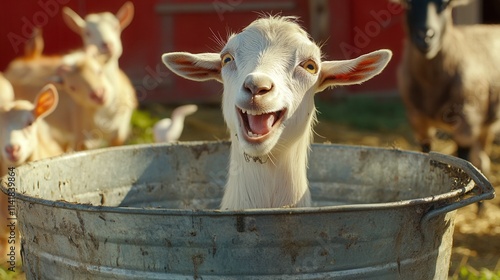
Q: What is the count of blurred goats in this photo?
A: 4